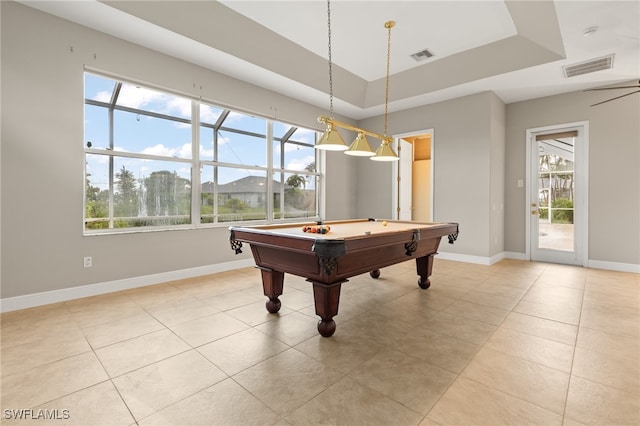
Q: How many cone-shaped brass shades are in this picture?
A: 3